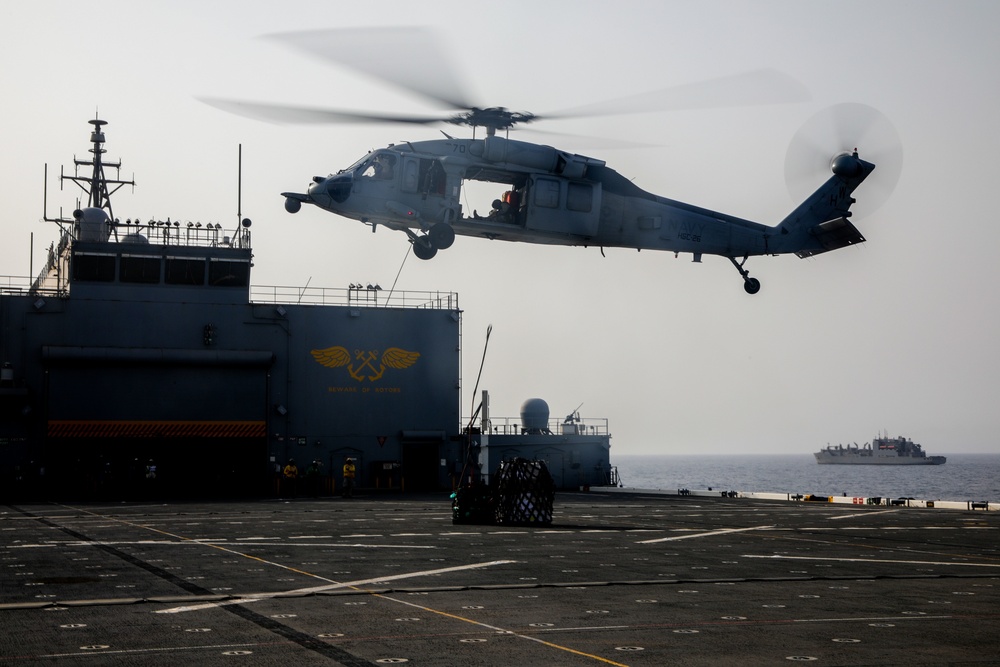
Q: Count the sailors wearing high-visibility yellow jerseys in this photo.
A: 2